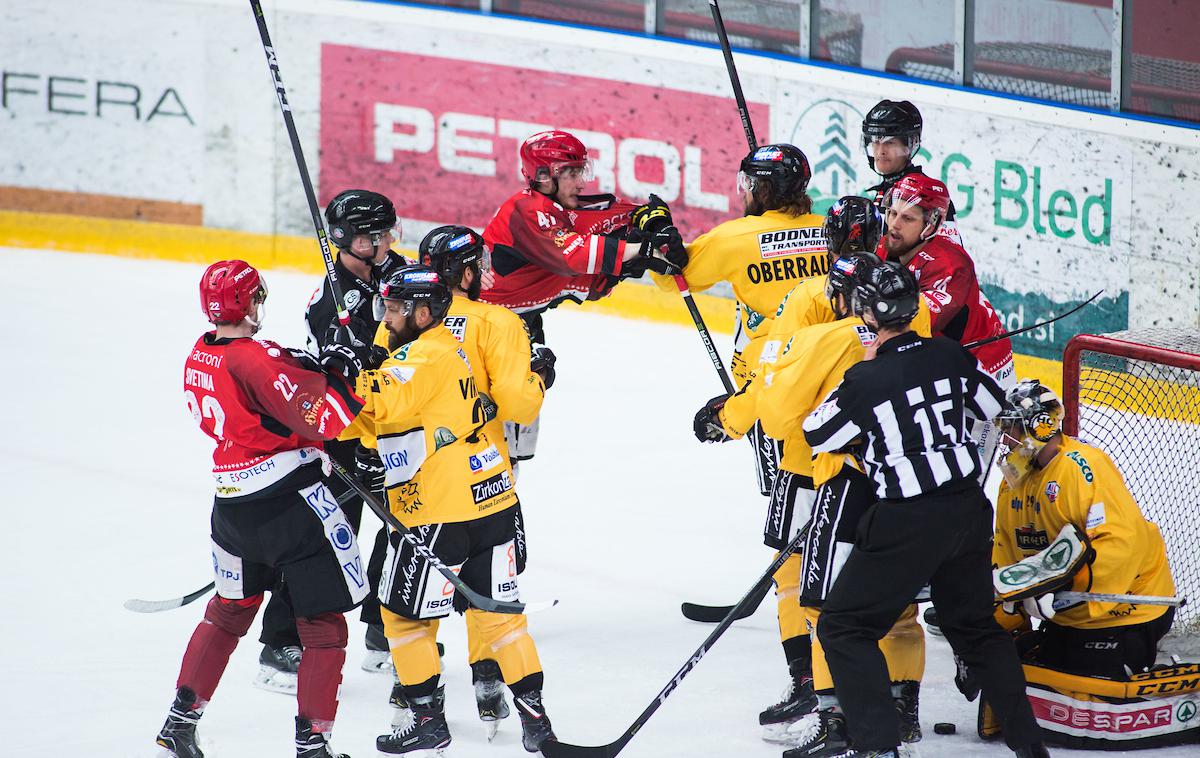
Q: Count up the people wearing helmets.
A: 12